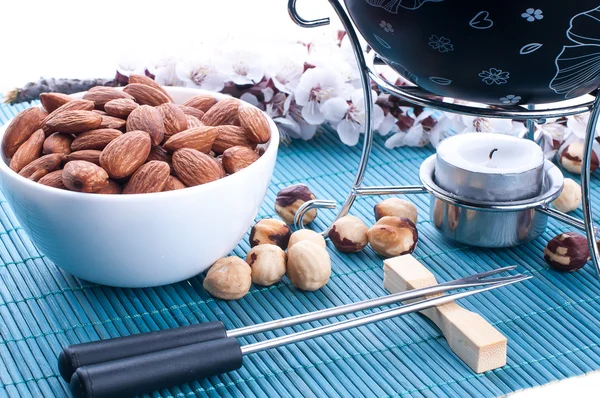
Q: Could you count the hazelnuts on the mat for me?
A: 12